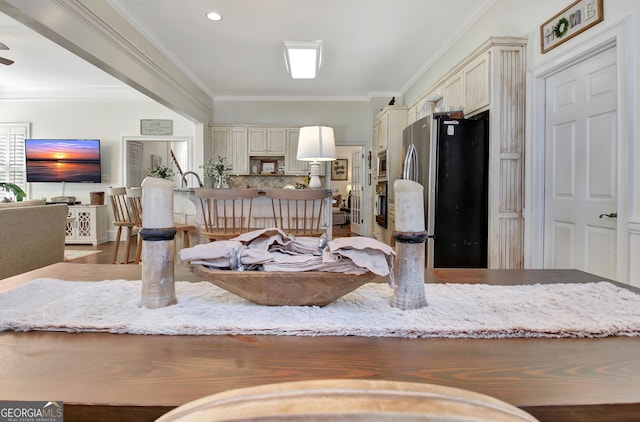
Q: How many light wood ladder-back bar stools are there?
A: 4